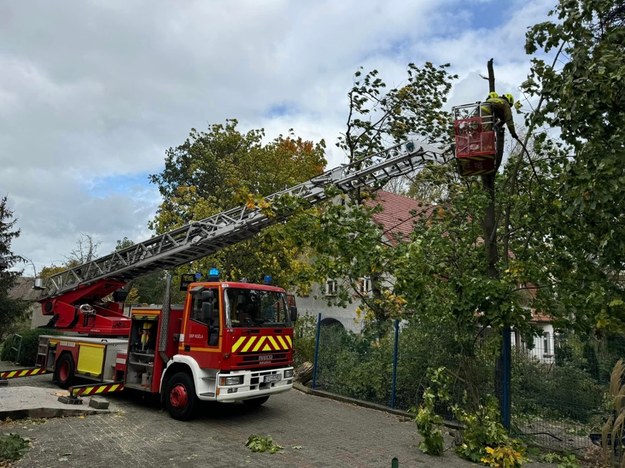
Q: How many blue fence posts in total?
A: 3